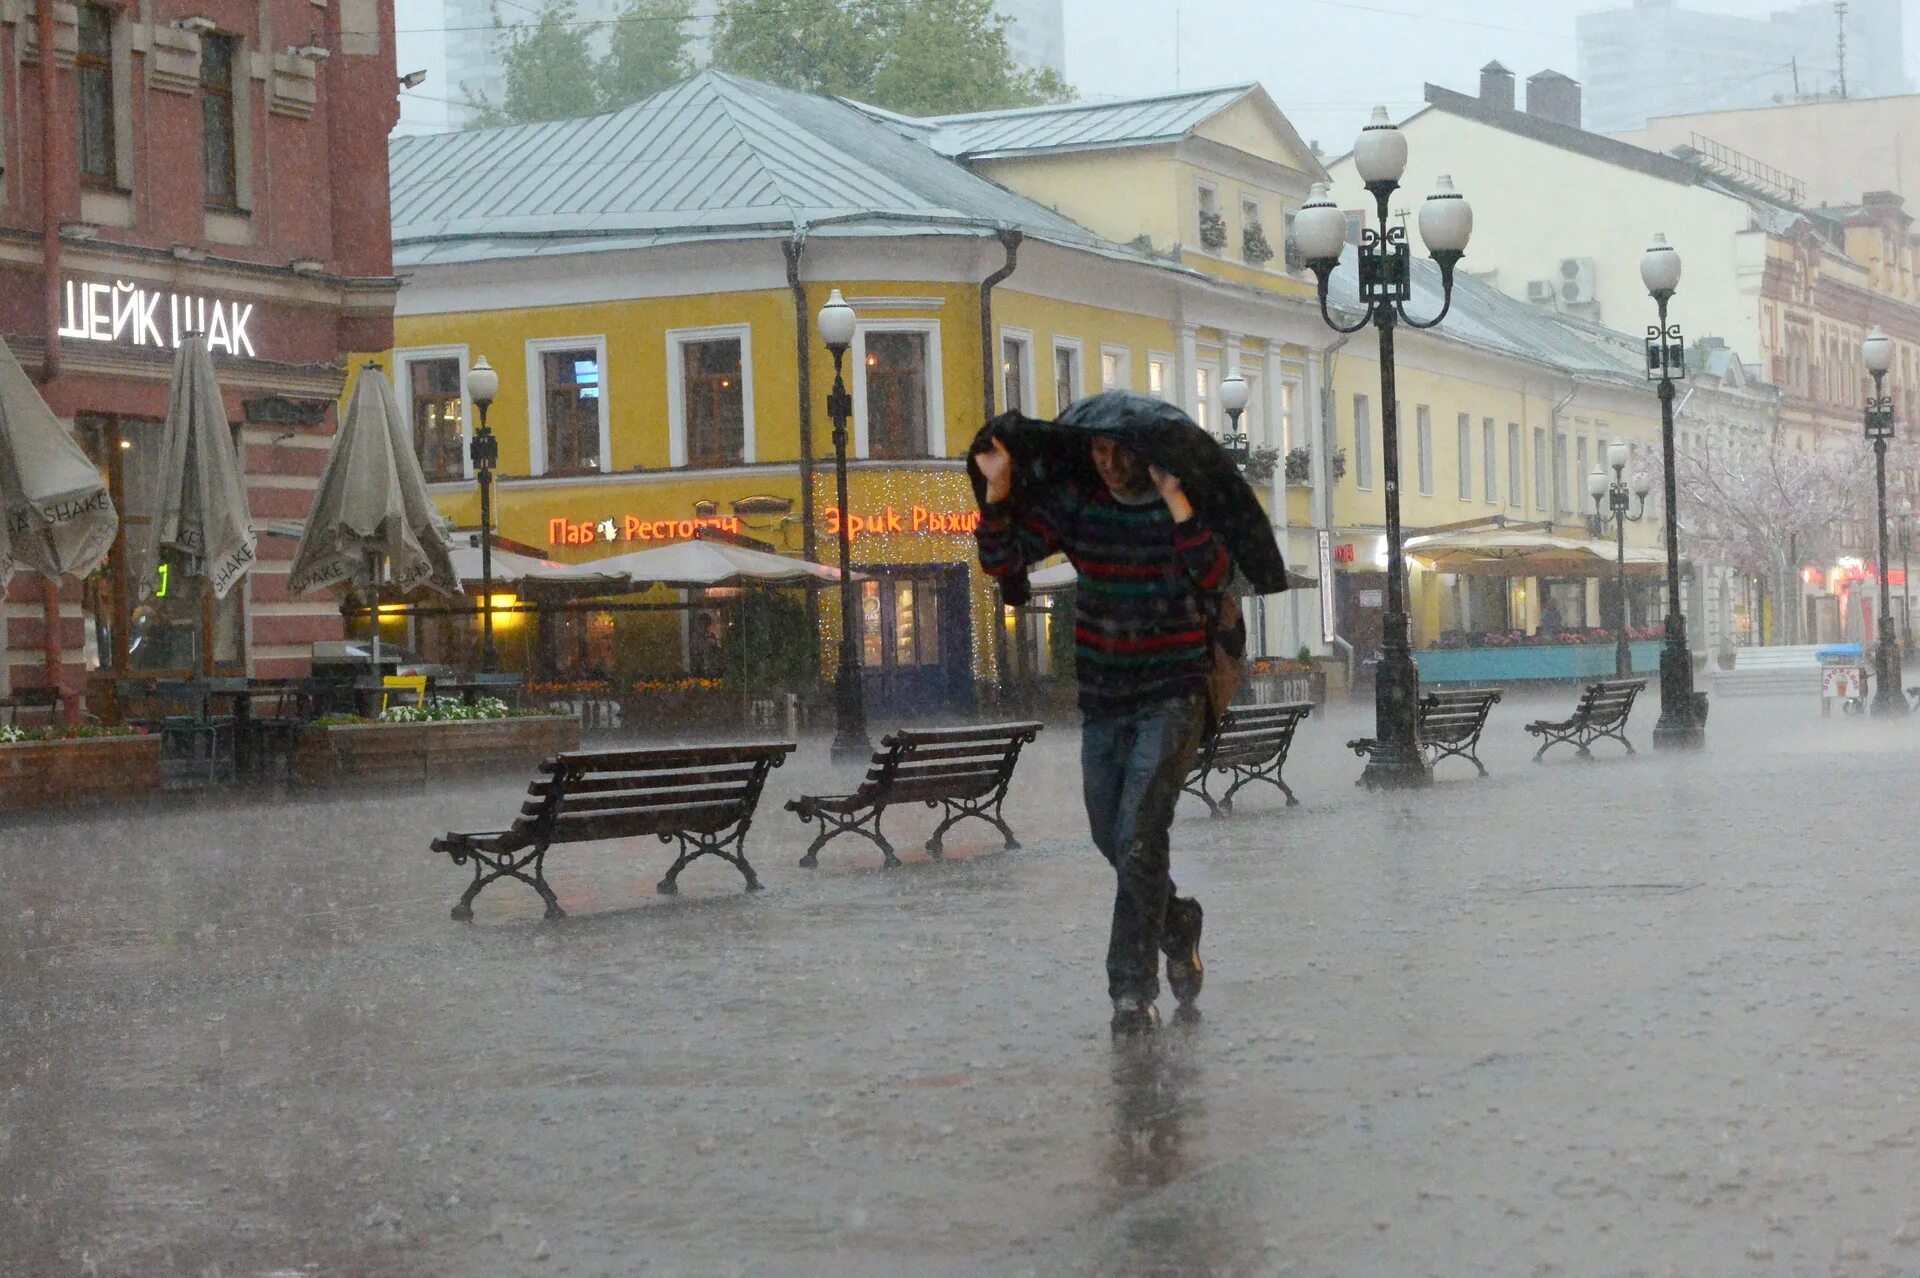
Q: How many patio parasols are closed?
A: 3